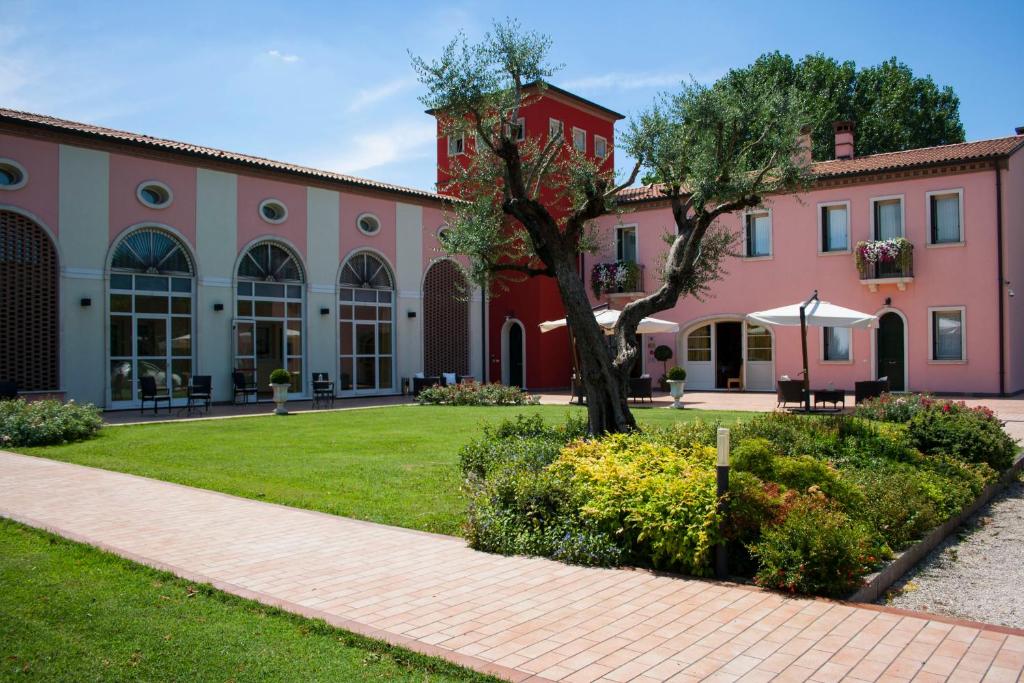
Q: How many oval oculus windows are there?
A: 5